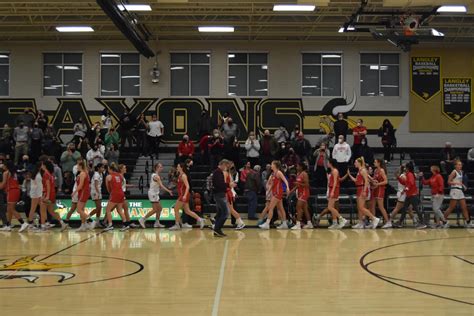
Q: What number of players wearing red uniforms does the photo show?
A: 11